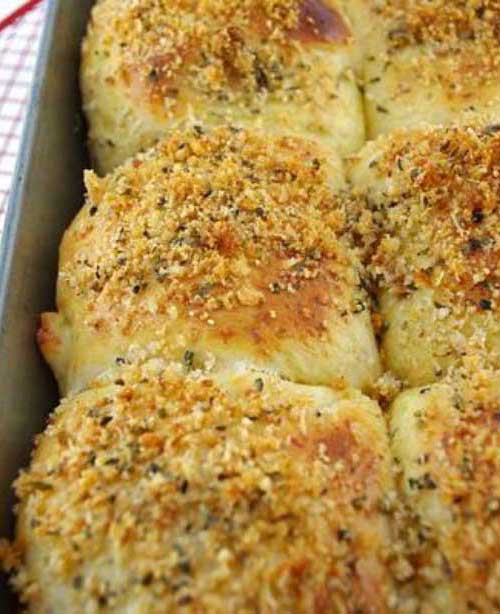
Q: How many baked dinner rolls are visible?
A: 6